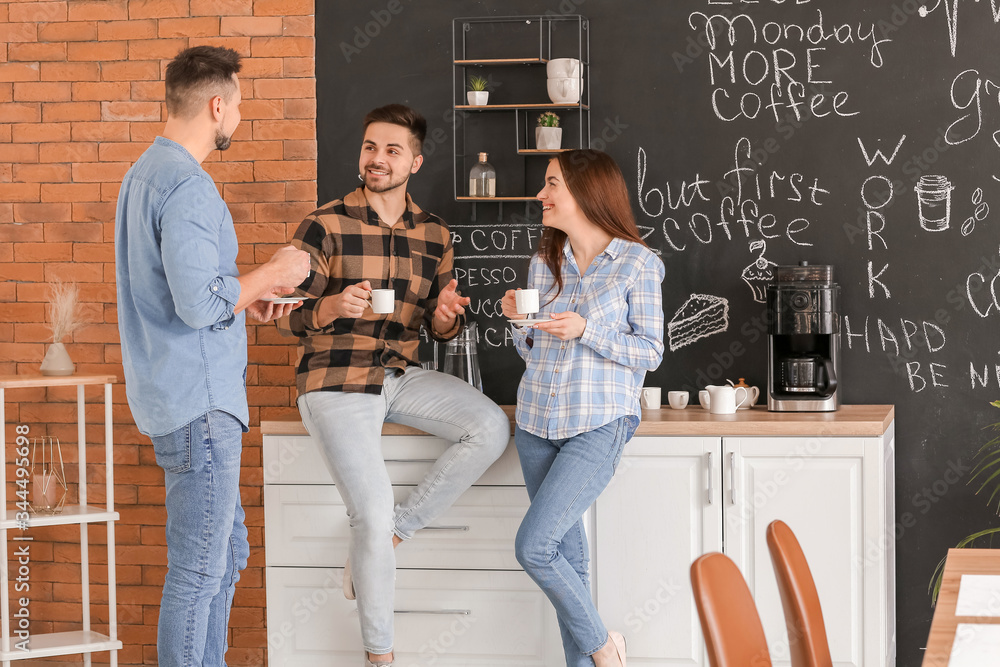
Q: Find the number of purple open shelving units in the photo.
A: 0